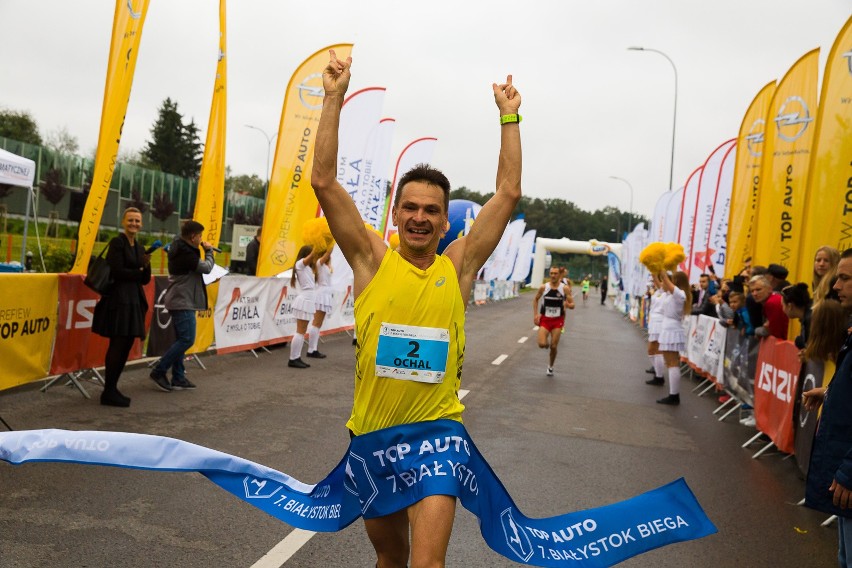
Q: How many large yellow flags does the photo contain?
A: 6